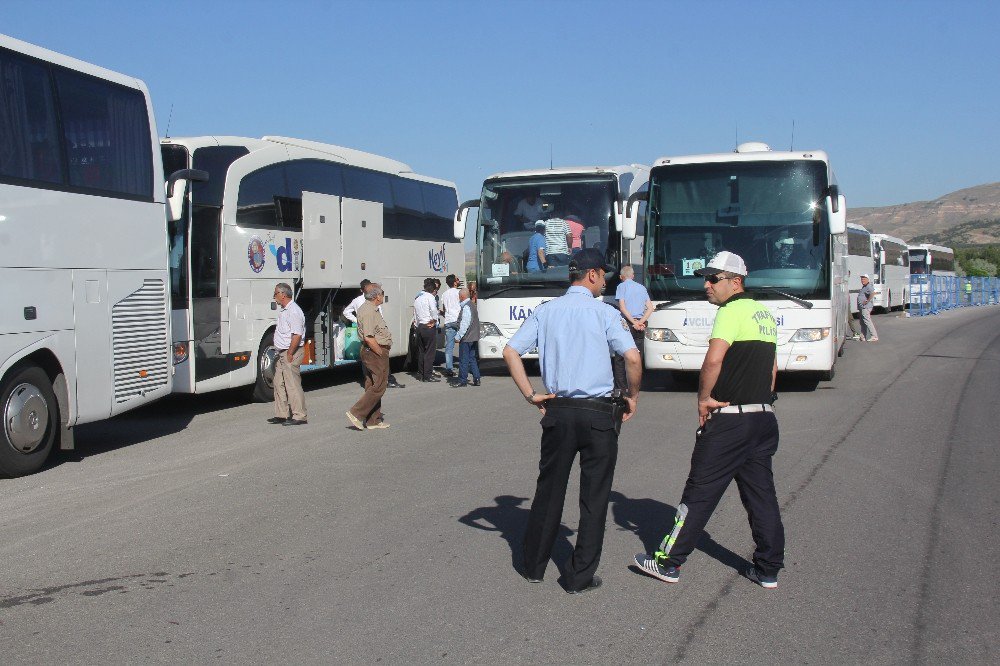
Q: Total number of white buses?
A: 7